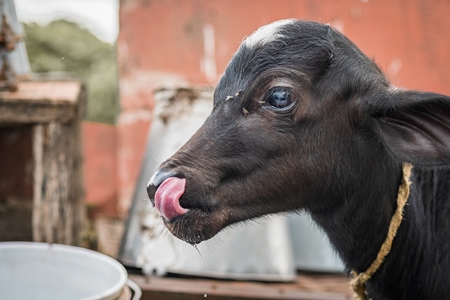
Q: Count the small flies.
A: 4